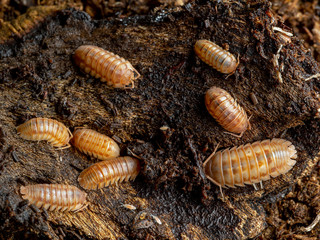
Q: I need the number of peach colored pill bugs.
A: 8